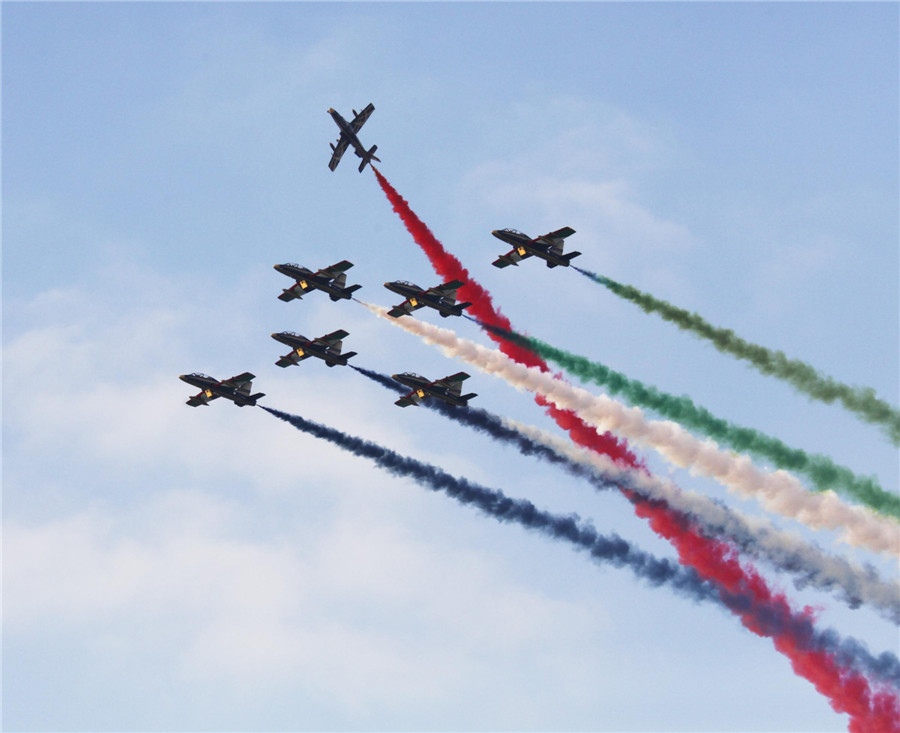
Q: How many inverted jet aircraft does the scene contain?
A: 1